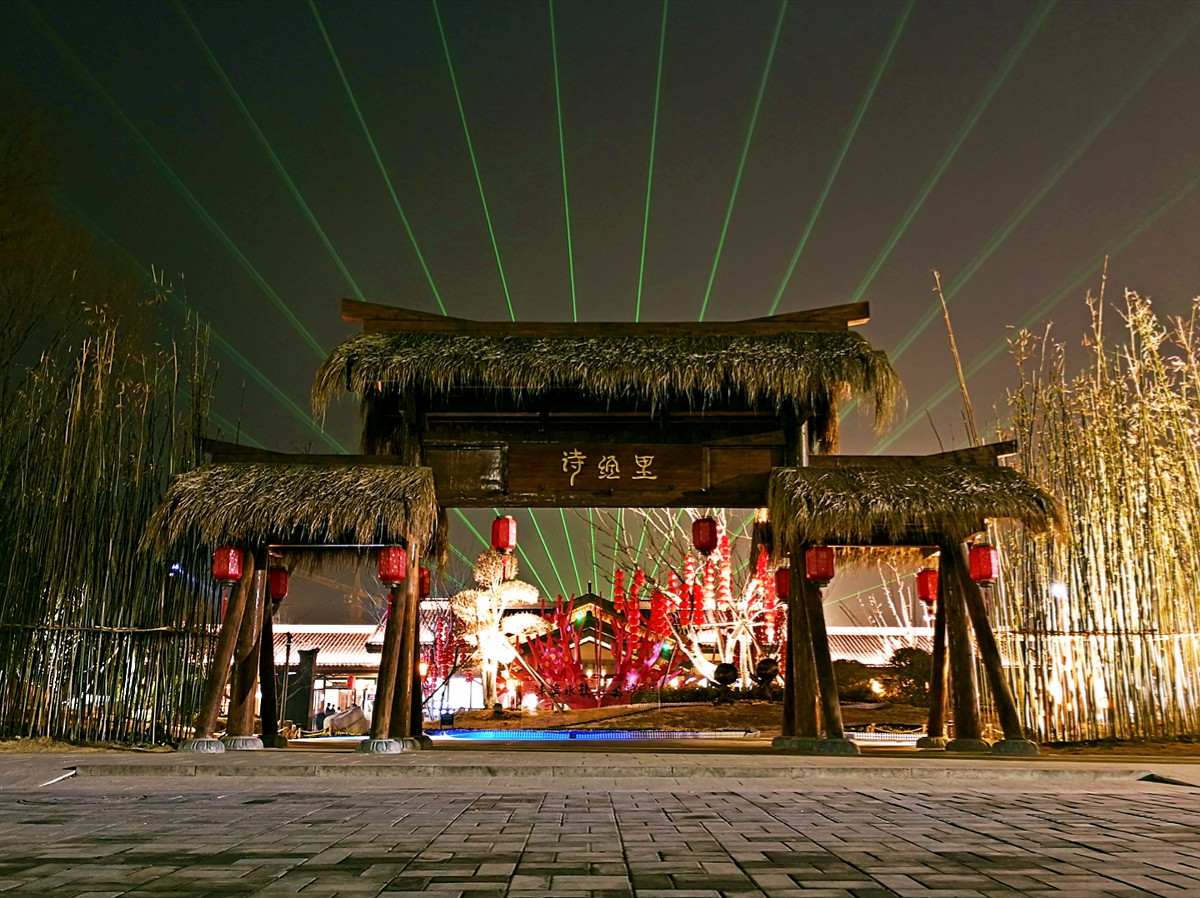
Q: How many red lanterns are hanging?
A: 10